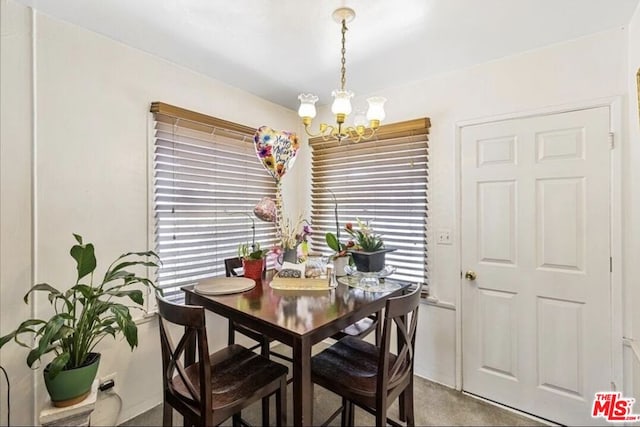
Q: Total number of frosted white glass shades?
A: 4